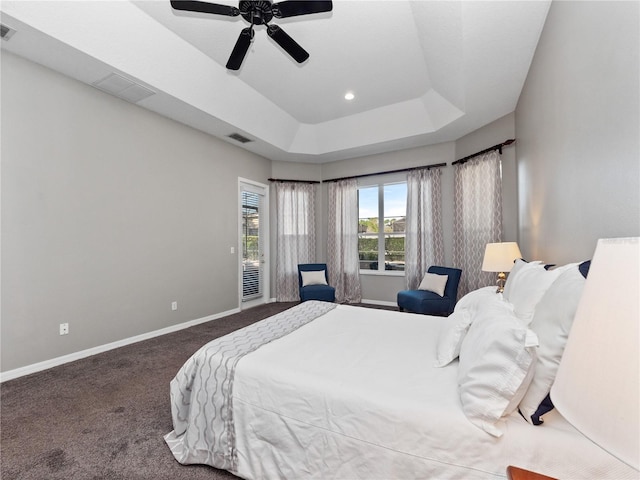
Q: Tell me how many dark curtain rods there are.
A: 3